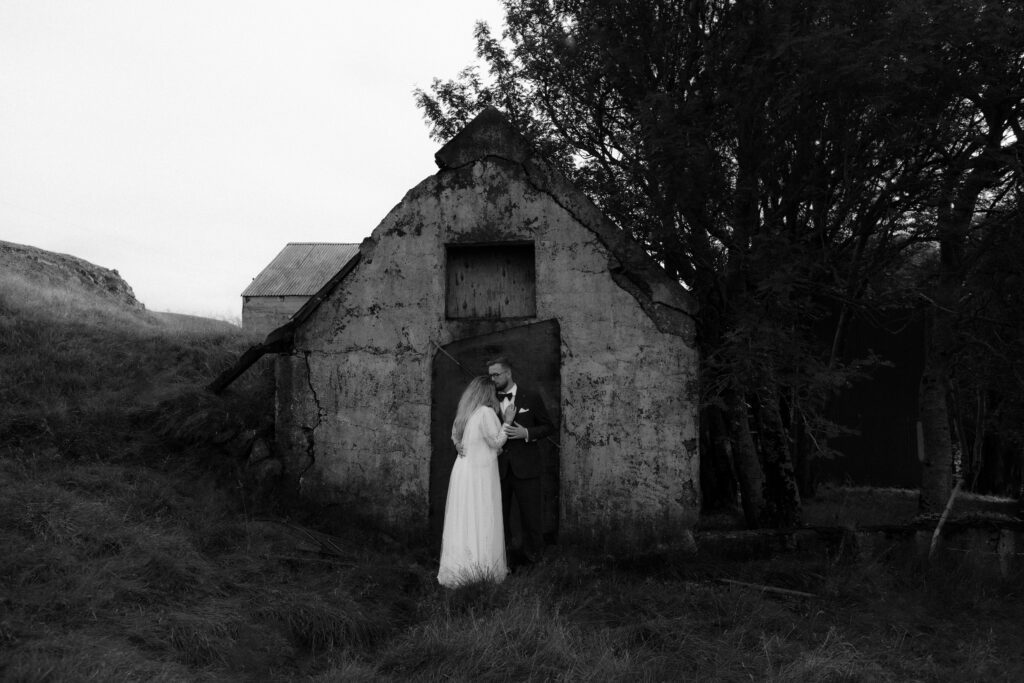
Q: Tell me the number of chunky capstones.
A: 1